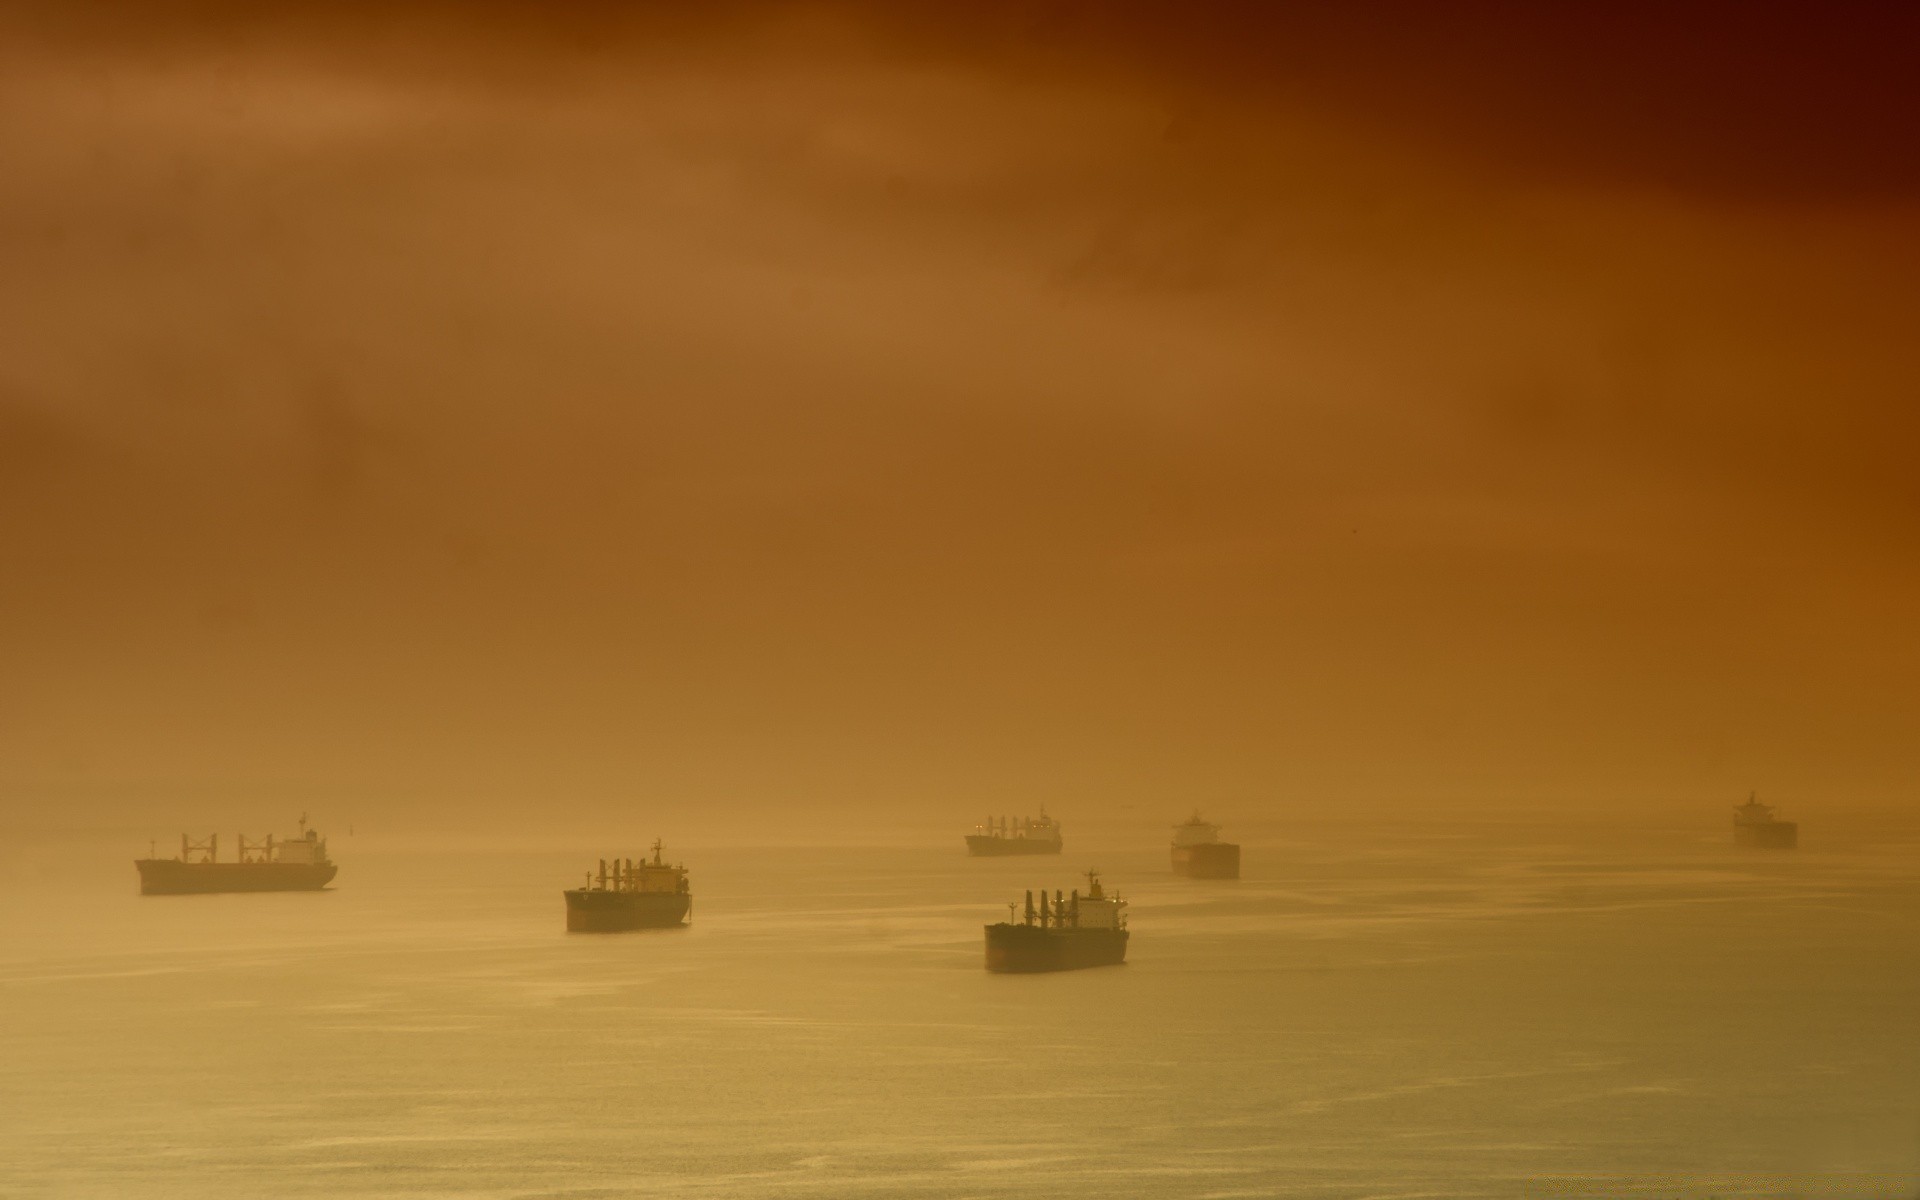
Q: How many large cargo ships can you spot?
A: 6